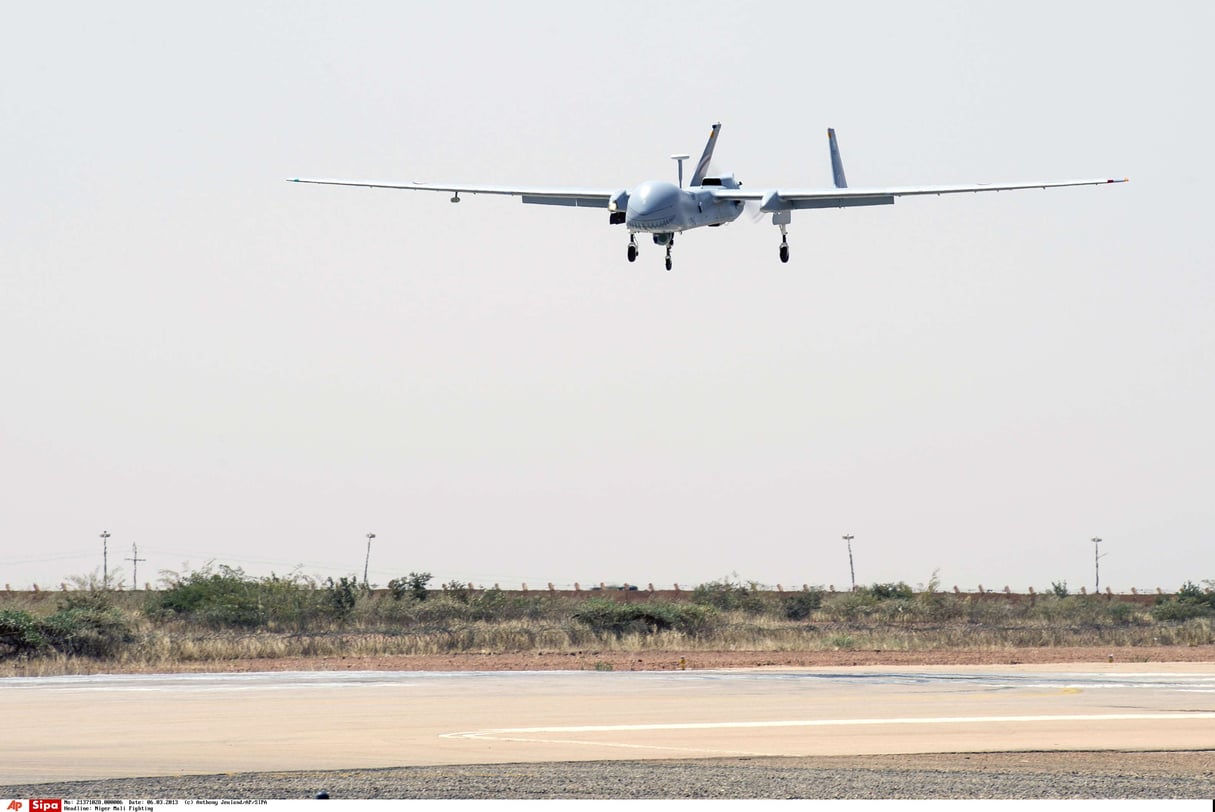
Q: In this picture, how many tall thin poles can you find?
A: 5